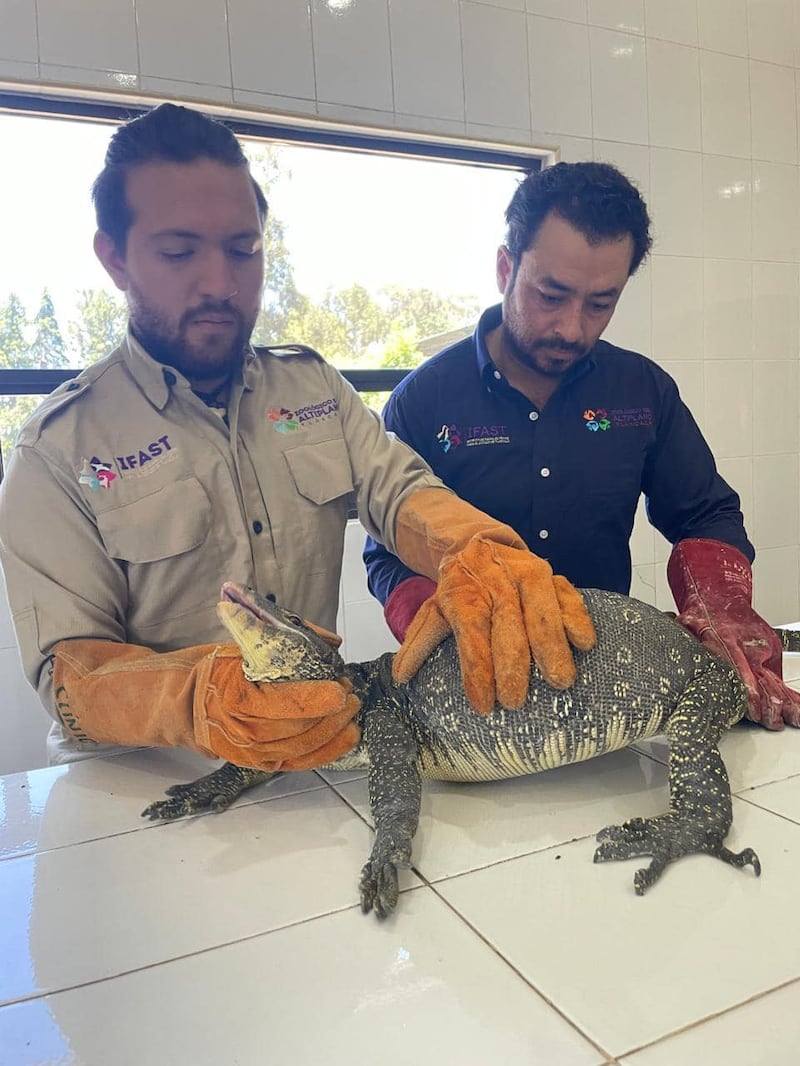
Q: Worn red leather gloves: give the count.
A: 2